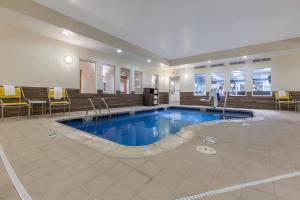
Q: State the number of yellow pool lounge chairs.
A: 3